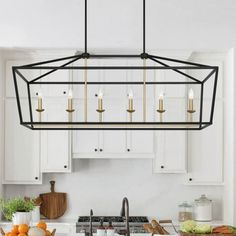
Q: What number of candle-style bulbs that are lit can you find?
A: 6